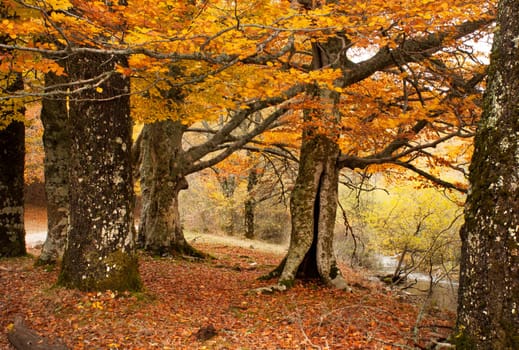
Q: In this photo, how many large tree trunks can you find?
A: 6